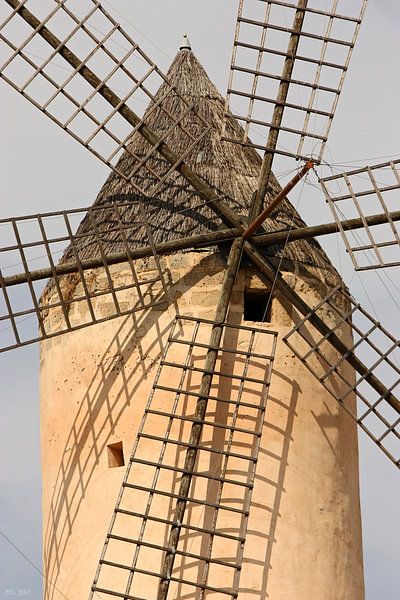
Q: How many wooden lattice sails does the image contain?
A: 6